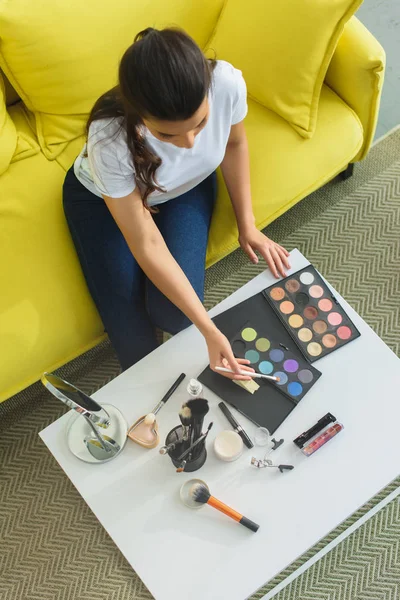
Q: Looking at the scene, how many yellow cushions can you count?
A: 3